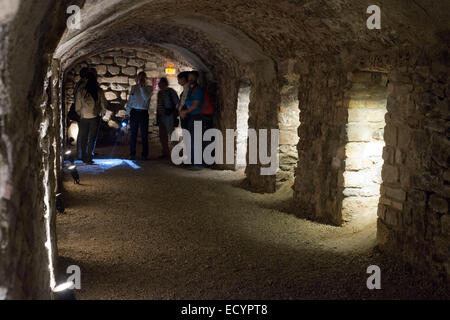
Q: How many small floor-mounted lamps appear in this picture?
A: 4